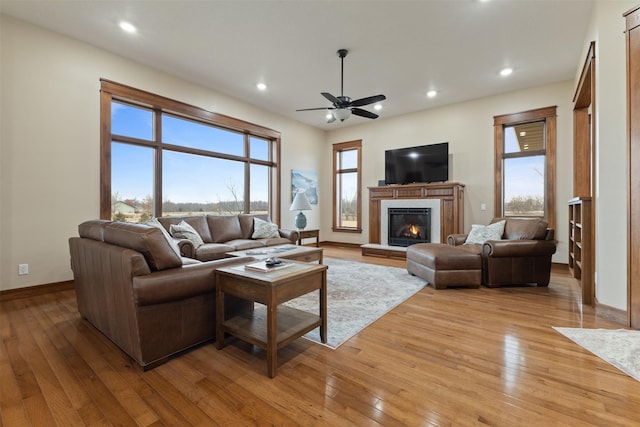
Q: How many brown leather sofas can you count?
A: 2